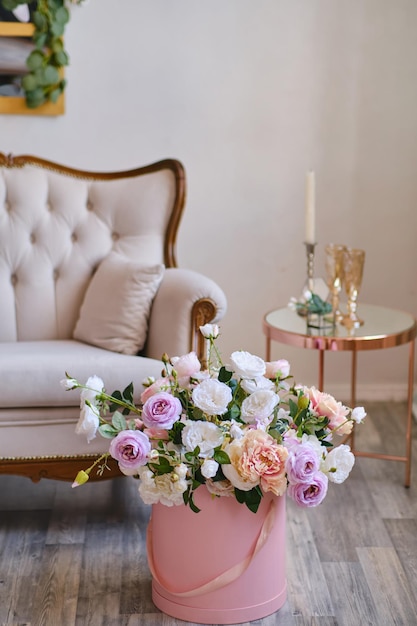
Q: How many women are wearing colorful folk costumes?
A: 0